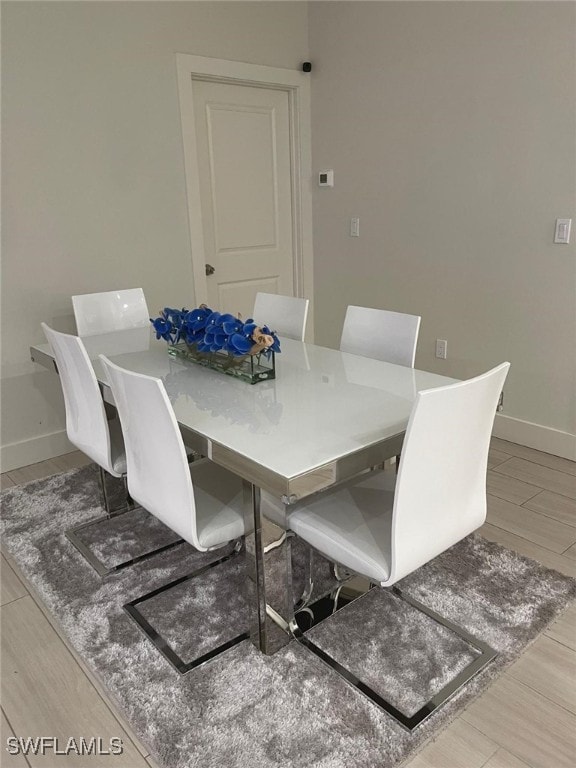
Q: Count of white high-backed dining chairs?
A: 6